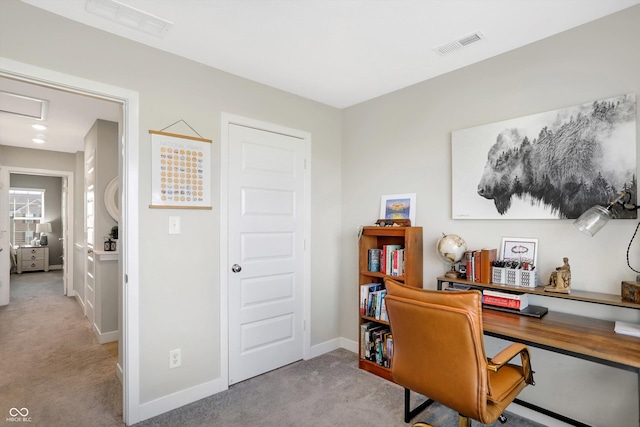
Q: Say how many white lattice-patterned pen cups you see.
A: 3